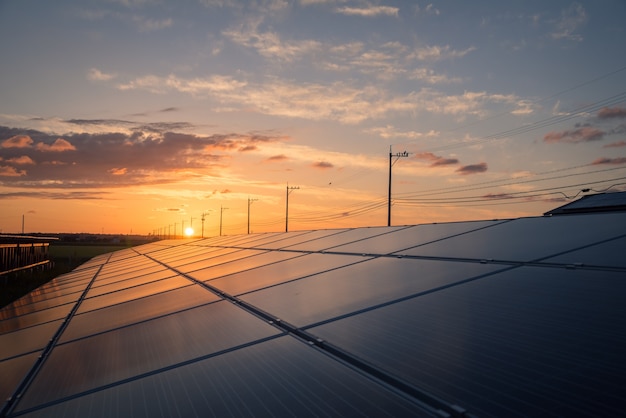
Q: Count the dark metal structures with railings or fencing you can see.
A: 1